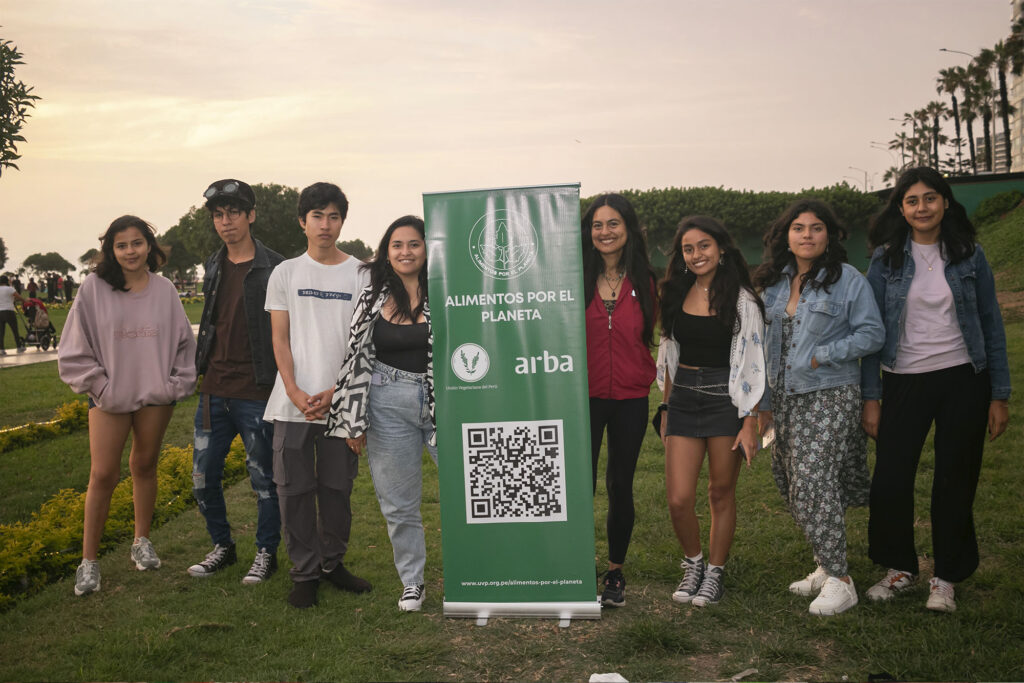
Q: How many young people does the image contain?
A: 8